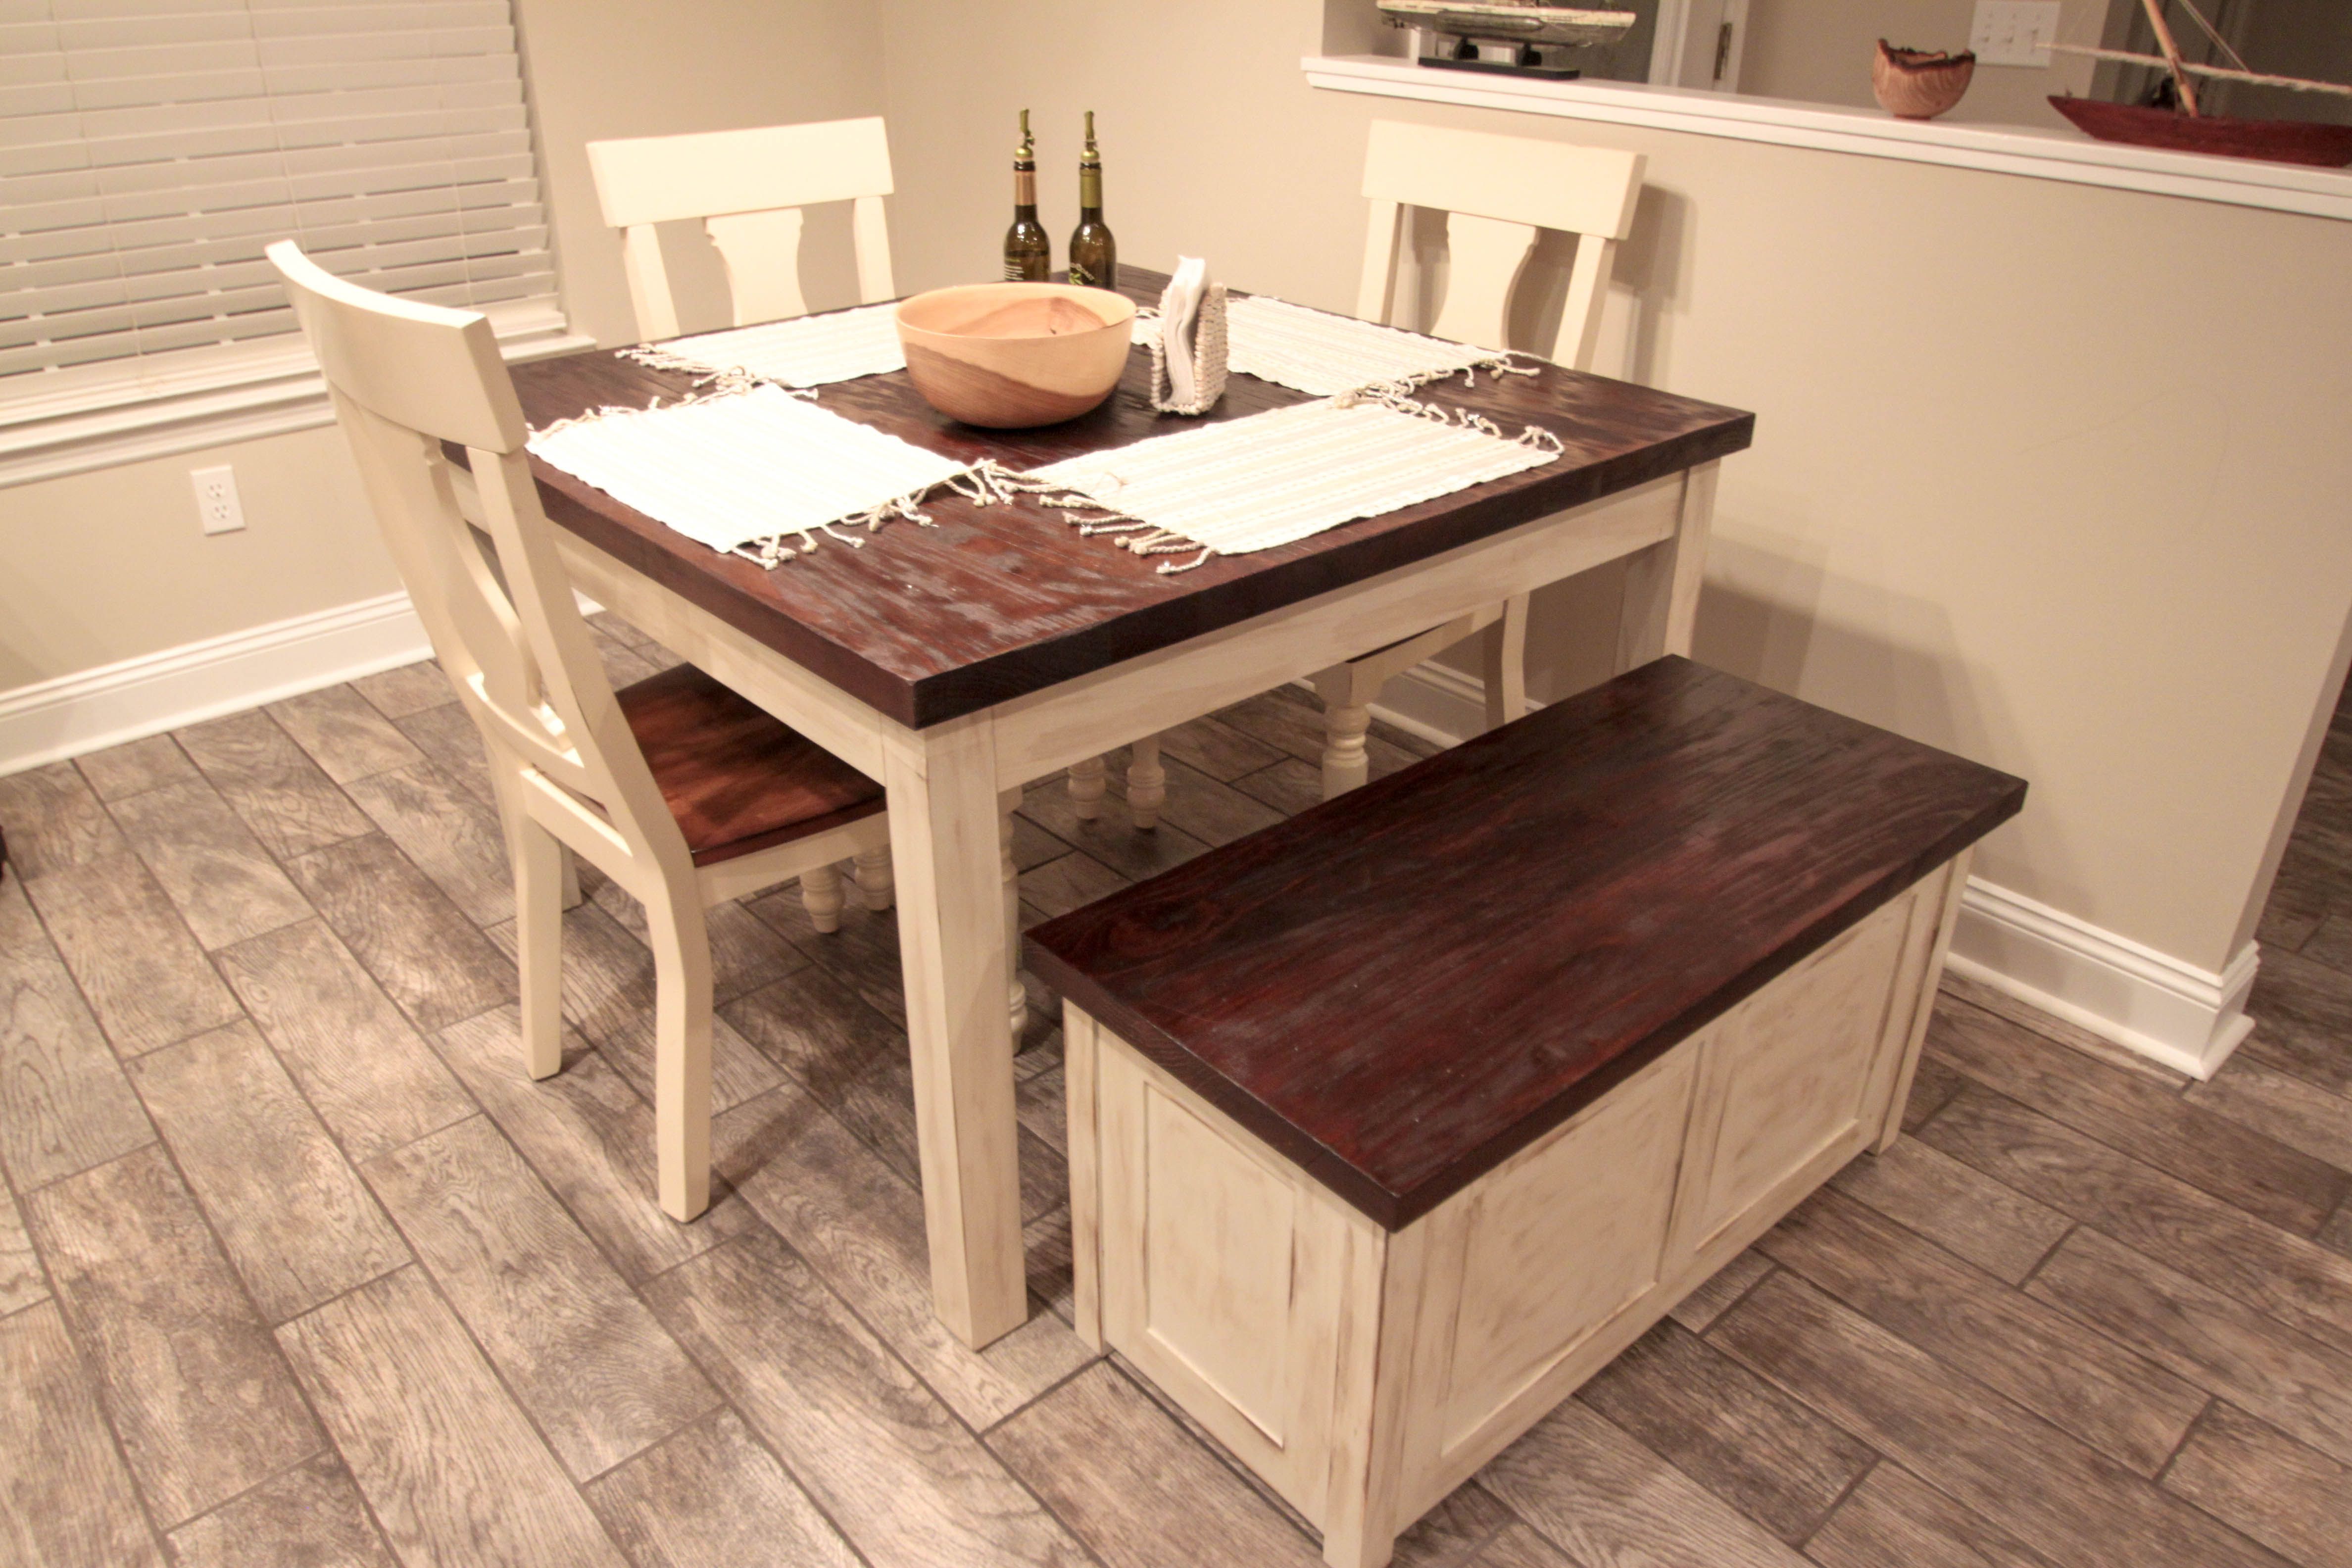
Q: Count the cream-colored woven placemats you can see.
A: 4